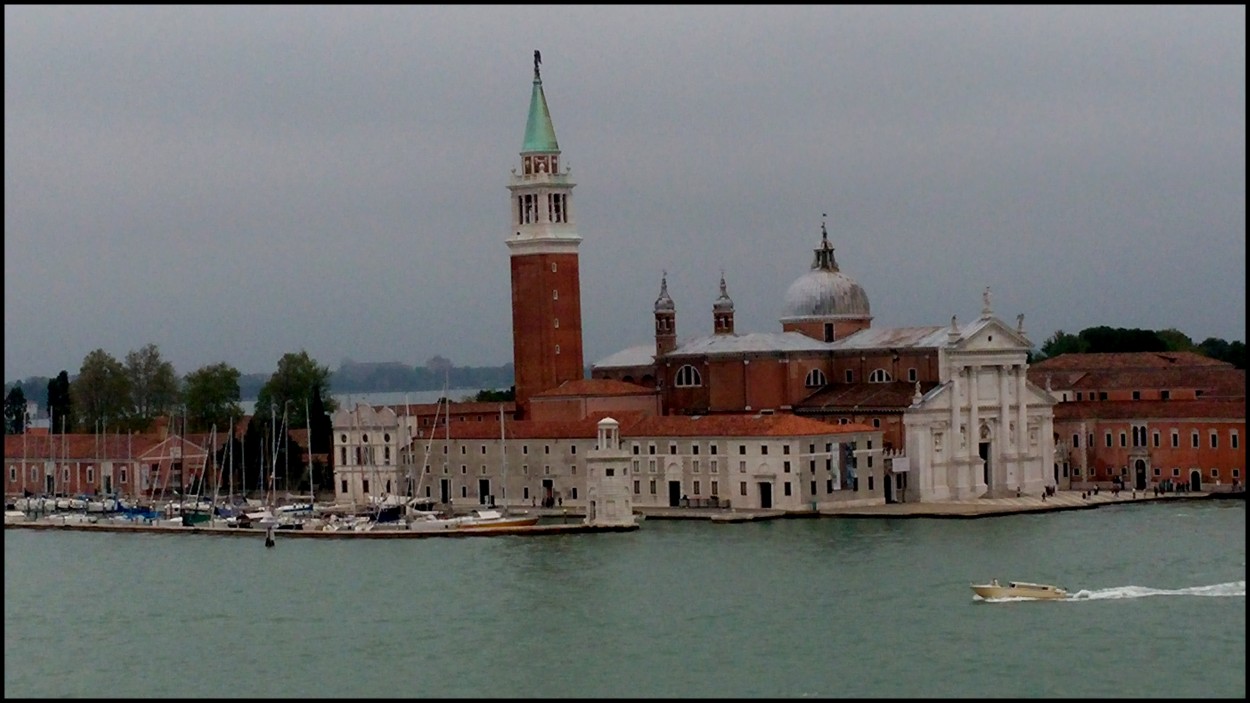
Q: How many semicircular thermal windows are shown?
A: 3